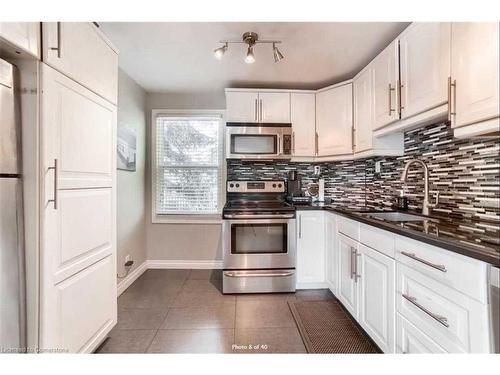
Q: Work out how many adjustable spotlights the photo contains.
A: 3